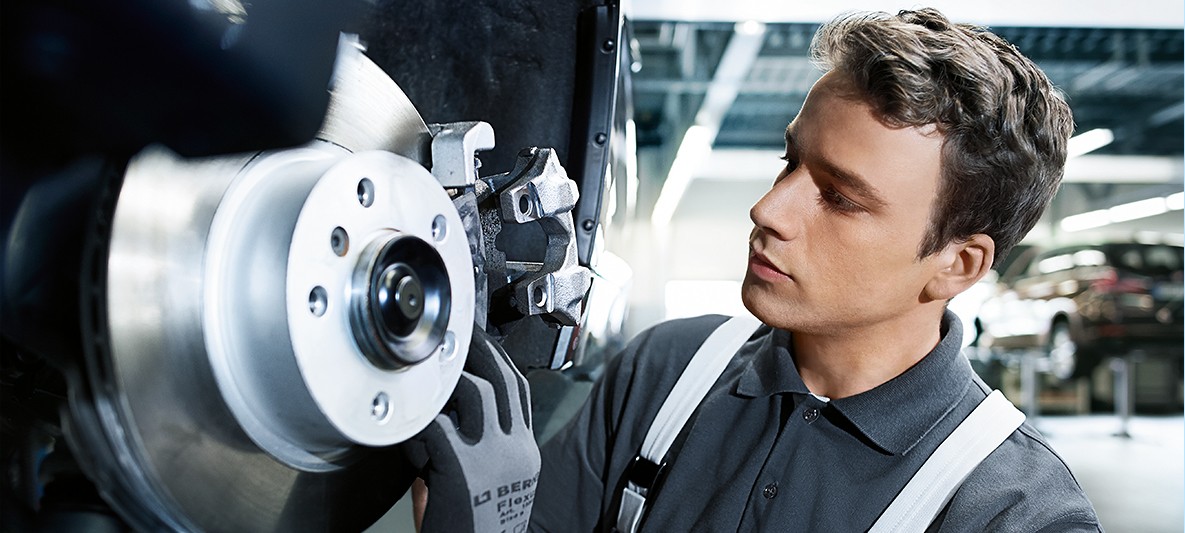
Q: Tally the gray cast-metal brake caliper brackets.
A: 1